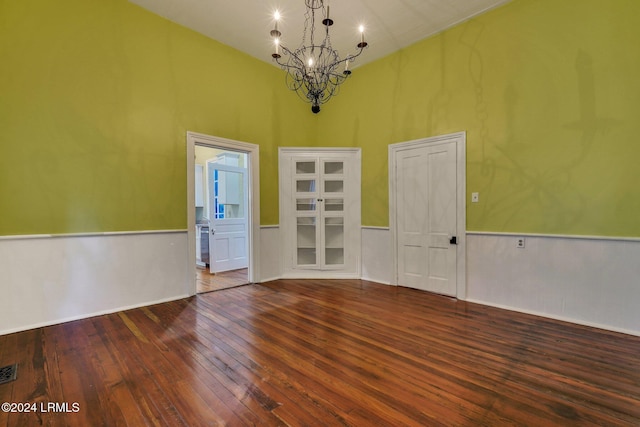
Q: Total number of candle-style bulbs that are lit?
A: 4